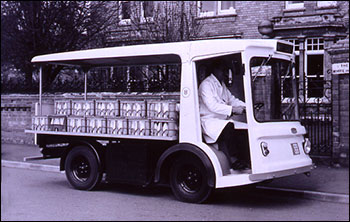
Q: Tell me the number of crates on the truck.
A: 12